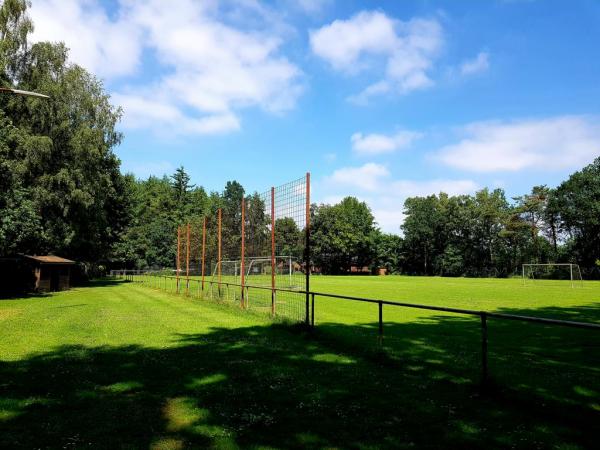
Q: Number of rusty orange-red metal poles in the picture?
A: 7